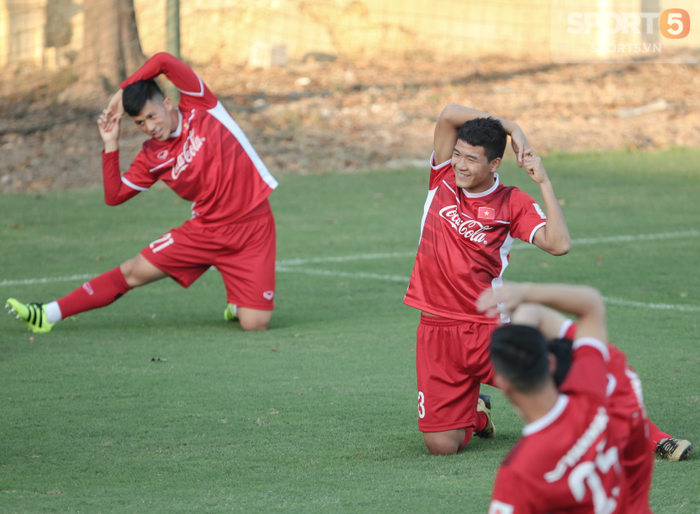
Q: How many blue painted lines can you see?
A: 0